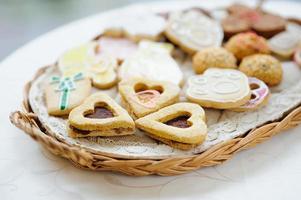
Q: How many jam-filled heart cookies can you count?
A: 3